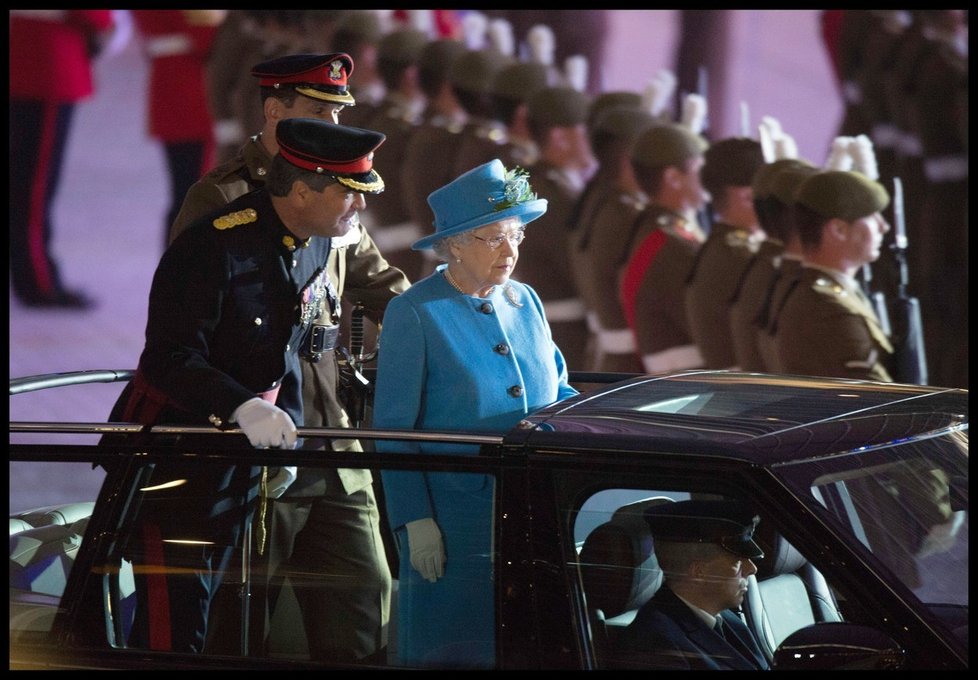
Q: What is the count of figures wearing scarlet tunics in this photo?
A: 2